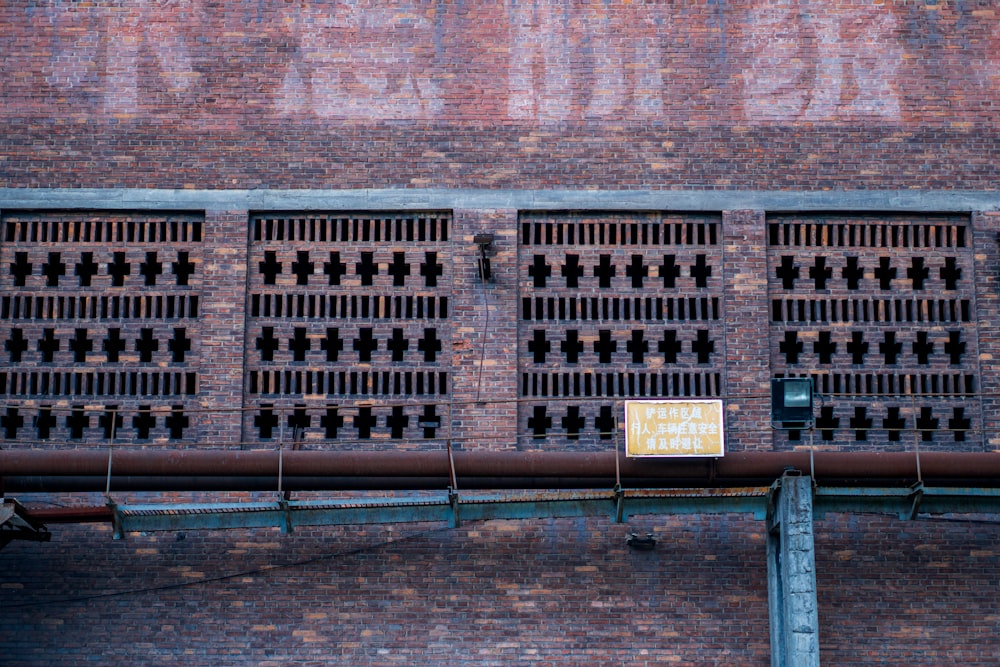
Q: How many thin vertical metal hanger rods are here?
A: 6